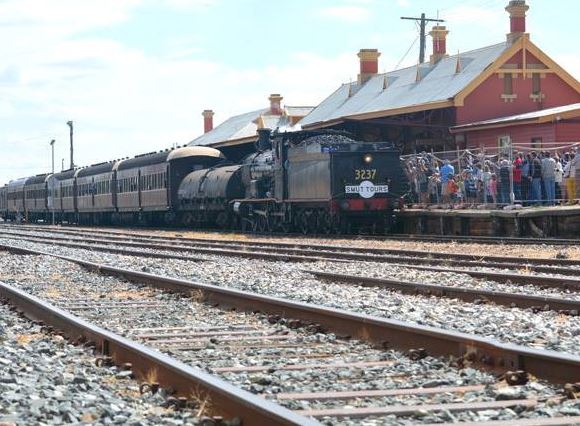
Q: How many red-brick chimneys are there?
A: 5